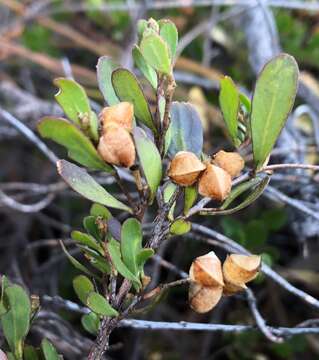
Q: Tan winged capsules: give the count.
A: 8